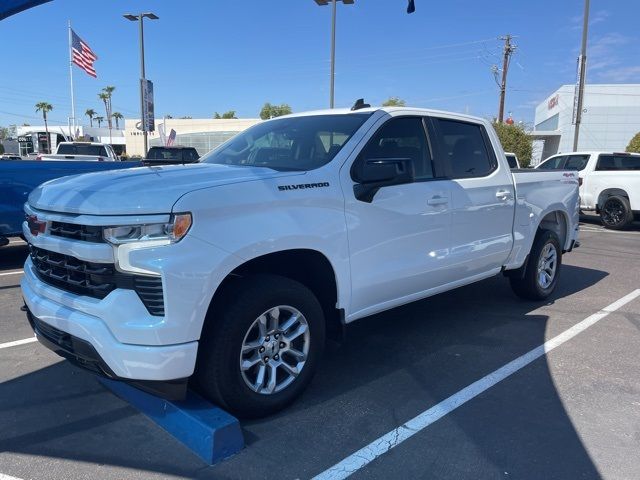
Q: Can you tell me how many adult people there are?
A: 0